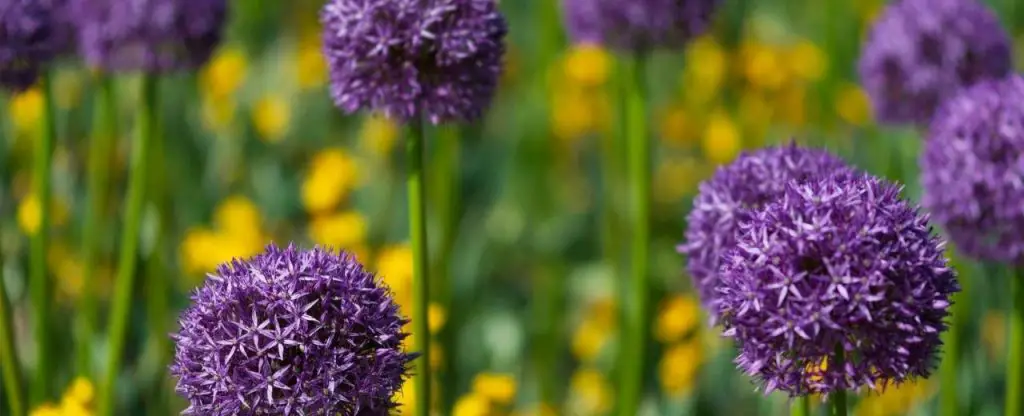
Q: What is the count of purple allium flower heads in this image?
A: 9